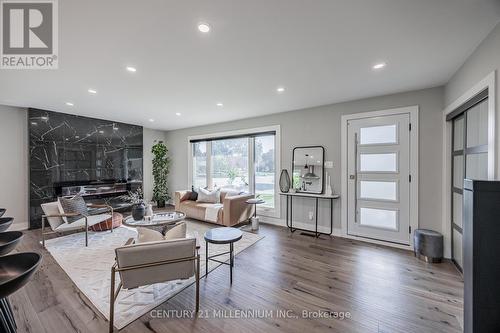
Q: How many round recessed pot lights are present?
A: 9